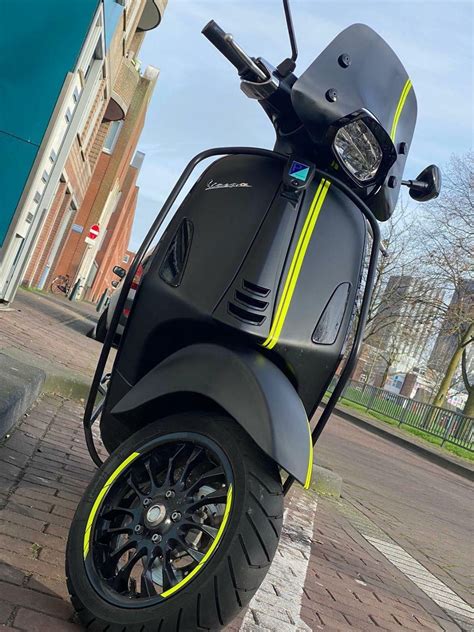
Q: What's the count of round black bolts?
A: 4